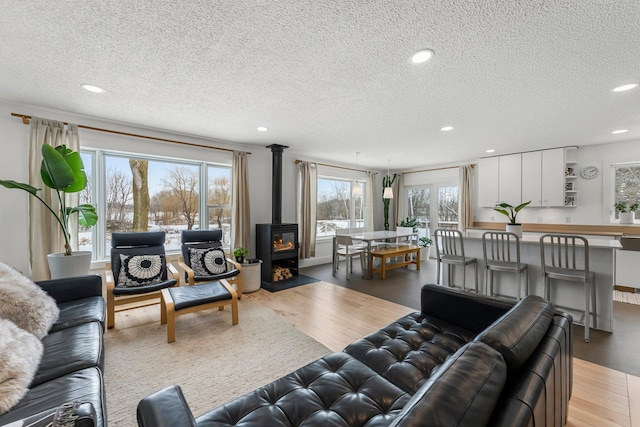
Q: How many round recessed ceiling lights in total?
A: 7